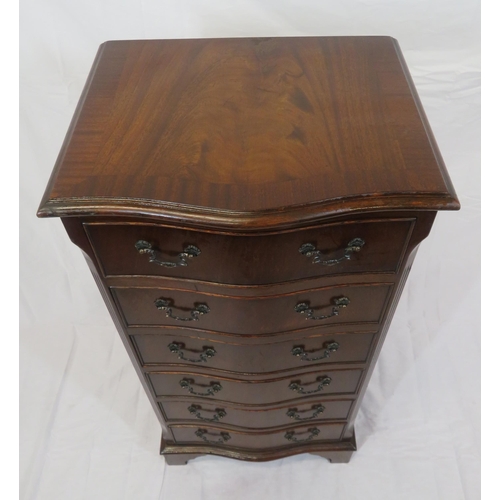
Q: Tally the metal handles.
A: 12